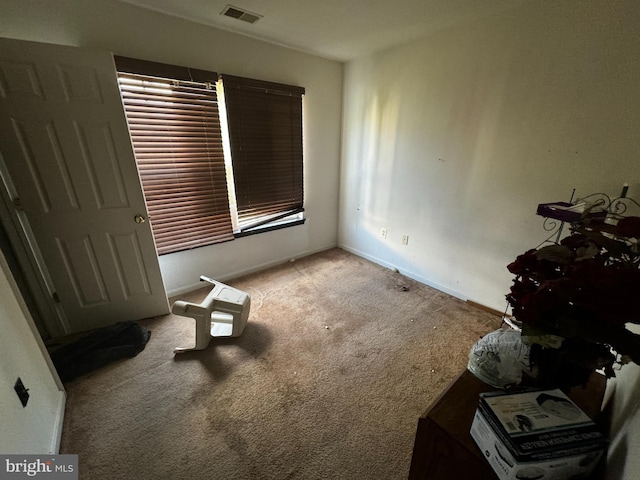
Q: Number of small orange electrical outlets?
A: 0